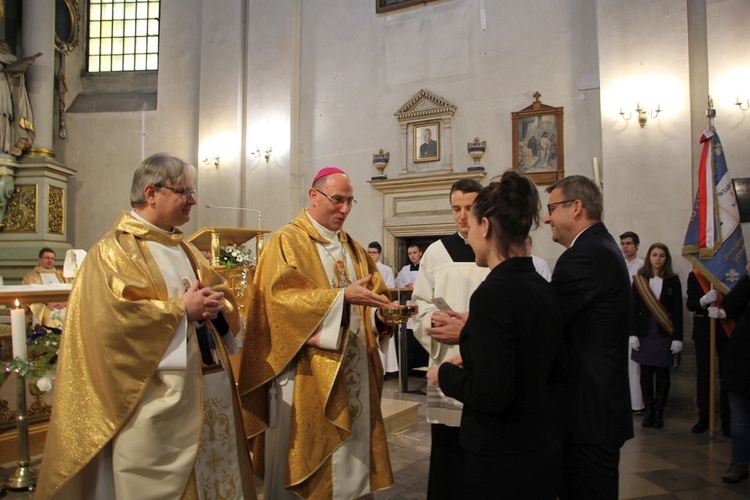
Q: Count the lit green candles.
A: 0